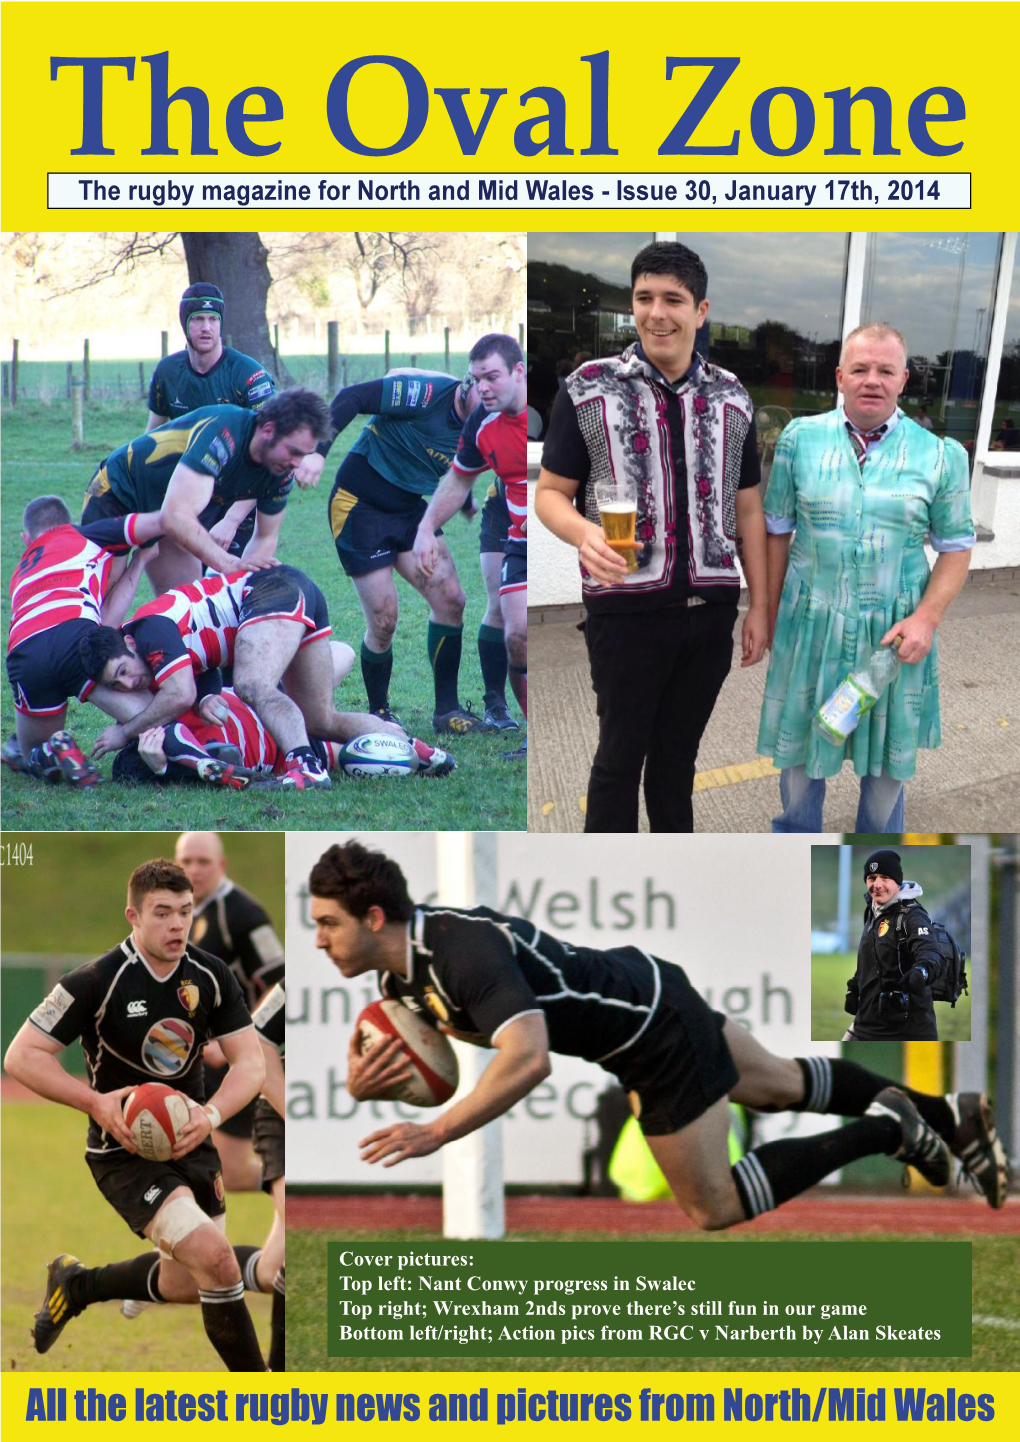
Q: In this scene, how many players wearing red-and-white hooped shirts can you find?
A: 4